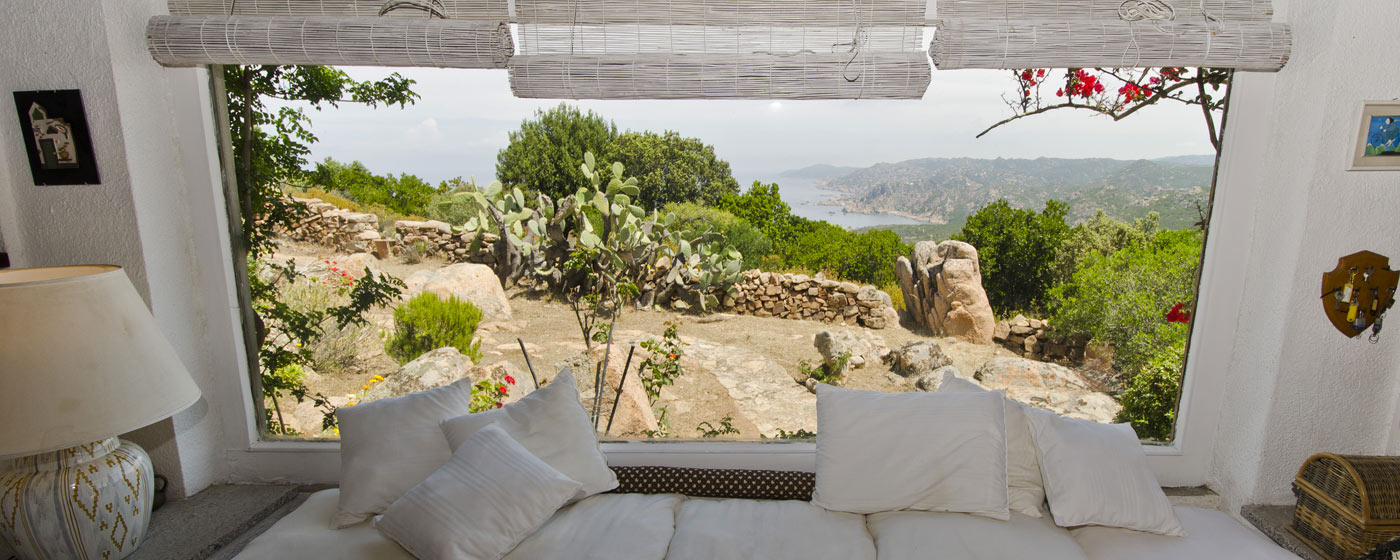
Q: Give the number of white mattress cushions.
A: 5